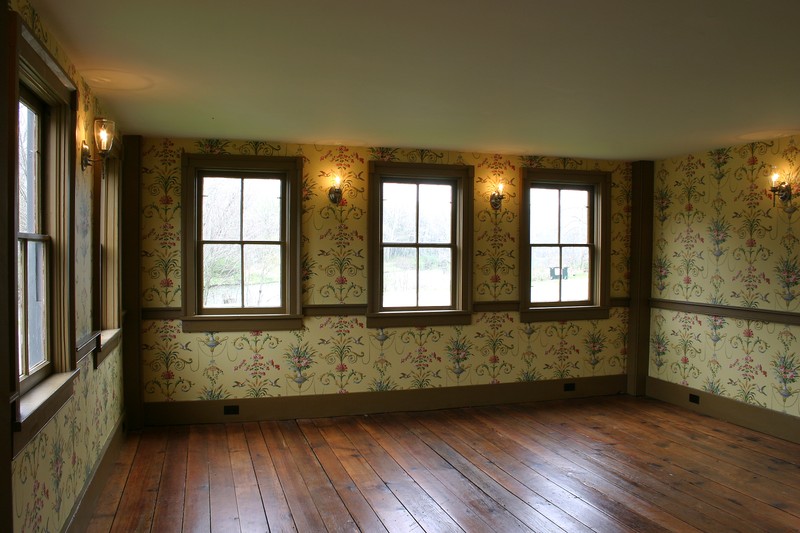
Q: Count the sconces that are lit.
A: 4